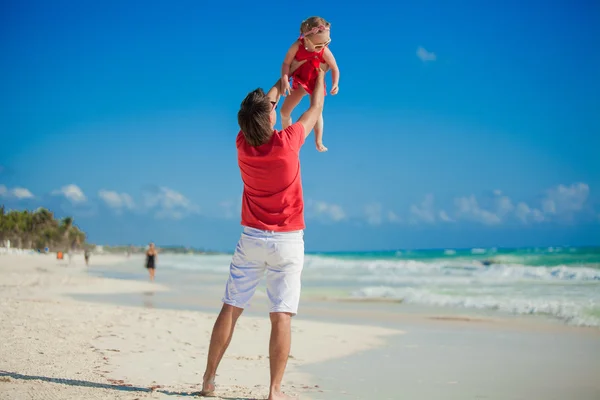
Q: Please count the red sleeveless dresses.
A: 1